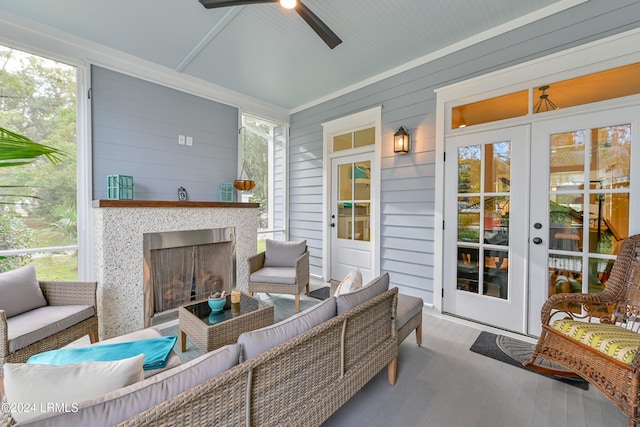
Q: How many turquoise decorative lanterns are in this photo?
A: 2